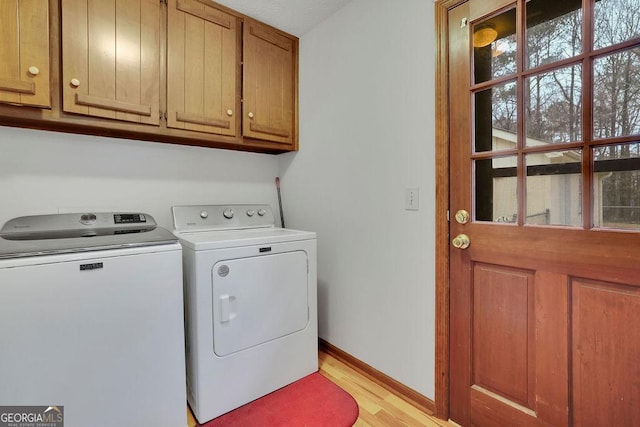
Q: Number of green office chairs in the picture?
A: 0